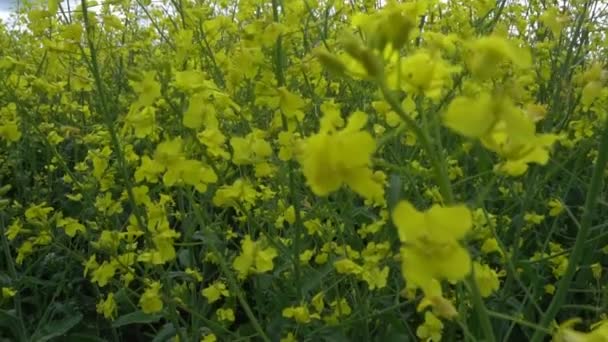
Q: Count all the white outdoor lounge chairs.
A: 0